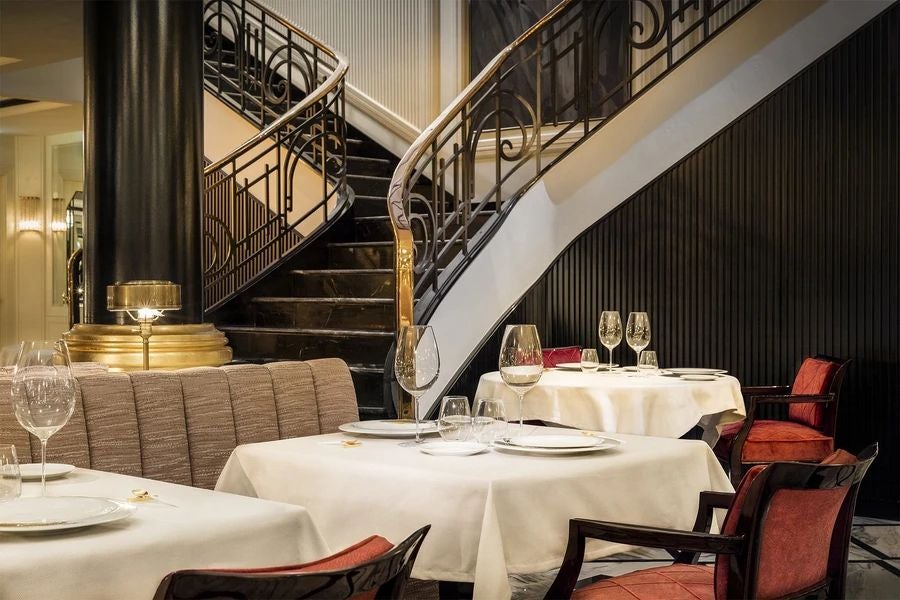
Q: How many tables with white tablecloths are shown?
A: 3